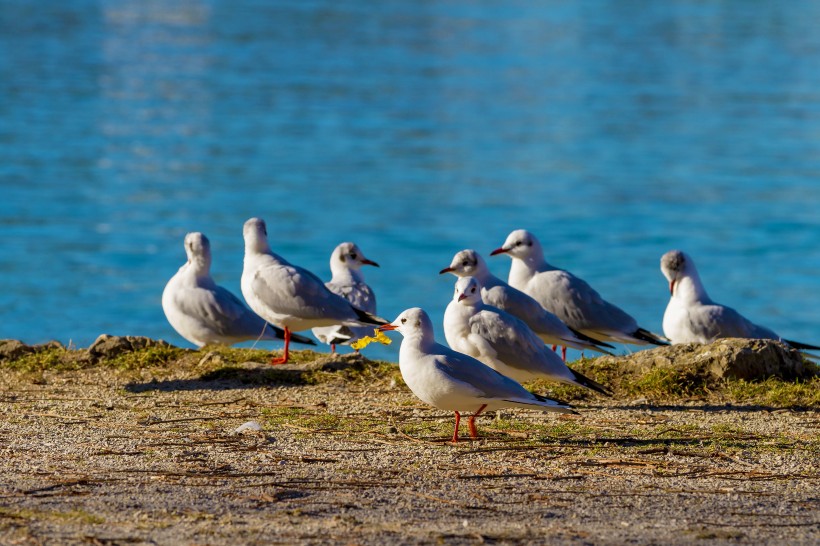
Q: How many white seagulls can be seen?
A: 8